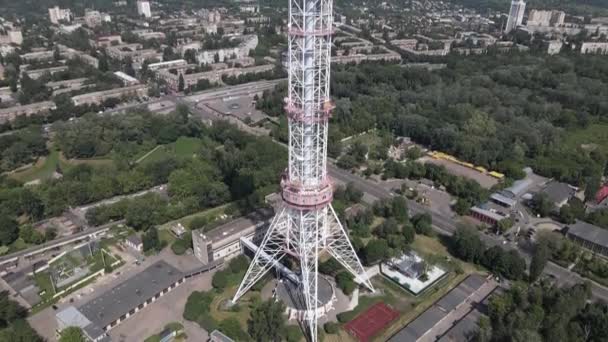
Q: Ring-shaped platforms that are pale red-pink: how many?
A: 3